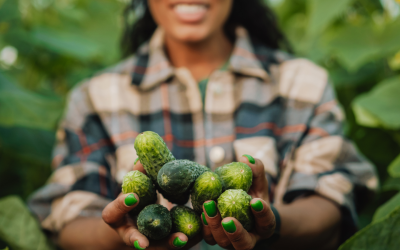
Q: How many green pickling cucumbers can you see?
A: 8